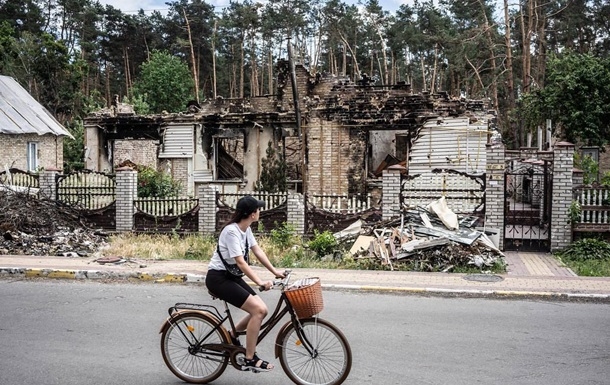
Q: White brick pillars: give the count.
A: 7